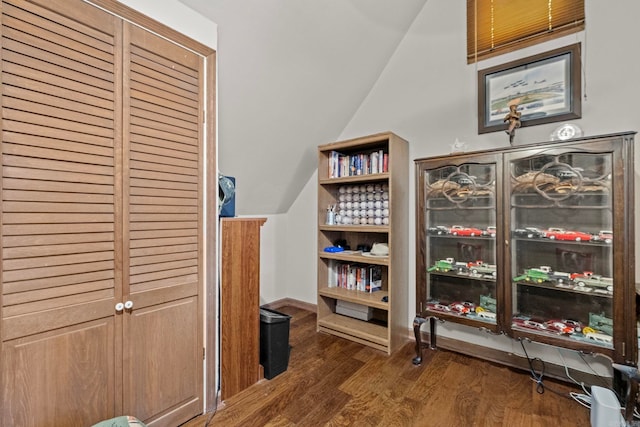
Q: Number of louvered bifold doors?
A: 2